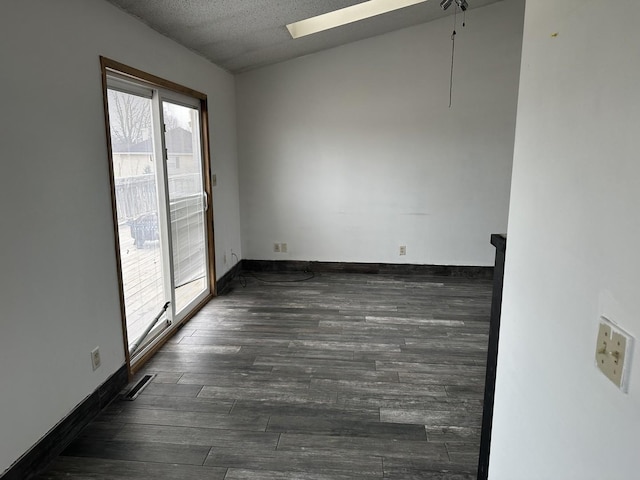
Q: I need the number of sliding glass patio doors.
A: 1